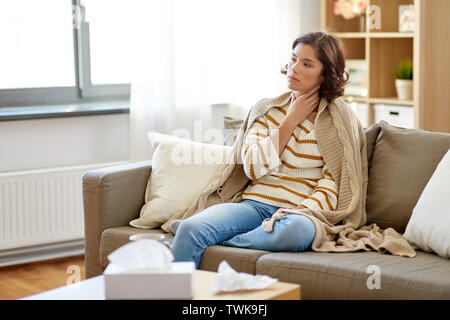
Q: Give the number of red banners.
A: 0